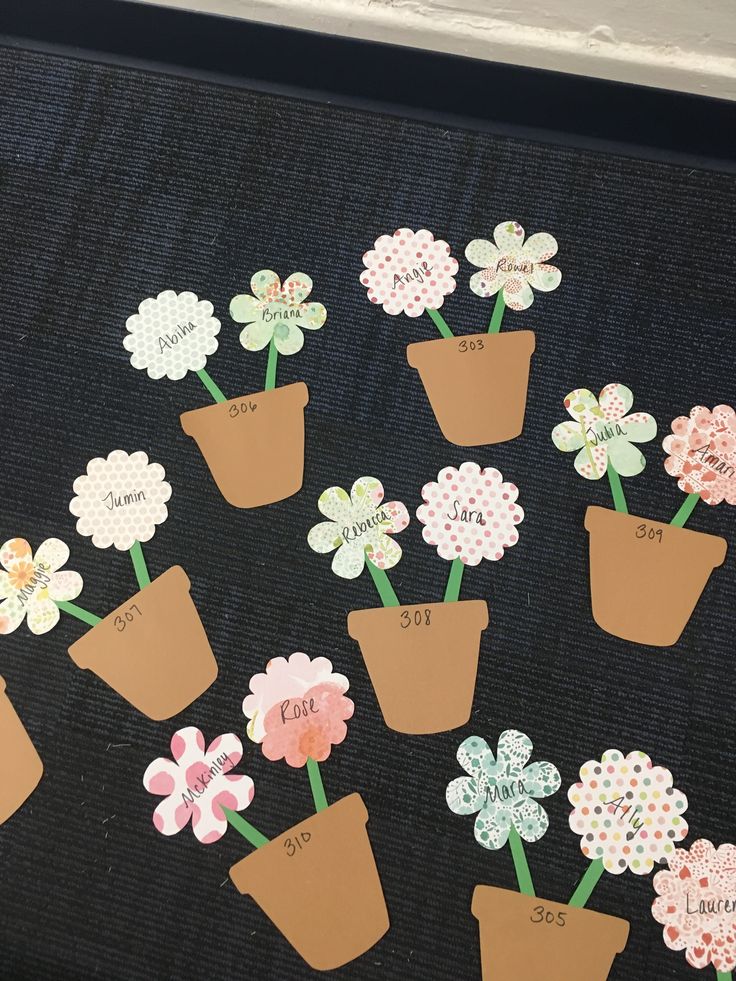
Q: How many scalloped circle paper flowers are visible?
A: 8